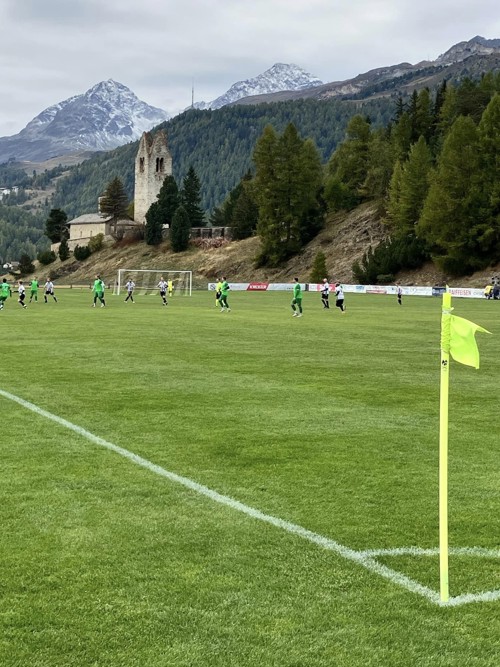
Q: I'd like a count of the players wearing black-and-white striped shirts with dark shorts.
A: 7